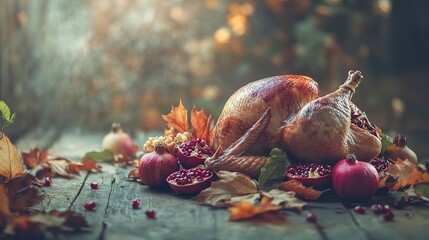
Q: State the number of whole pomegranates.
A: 4